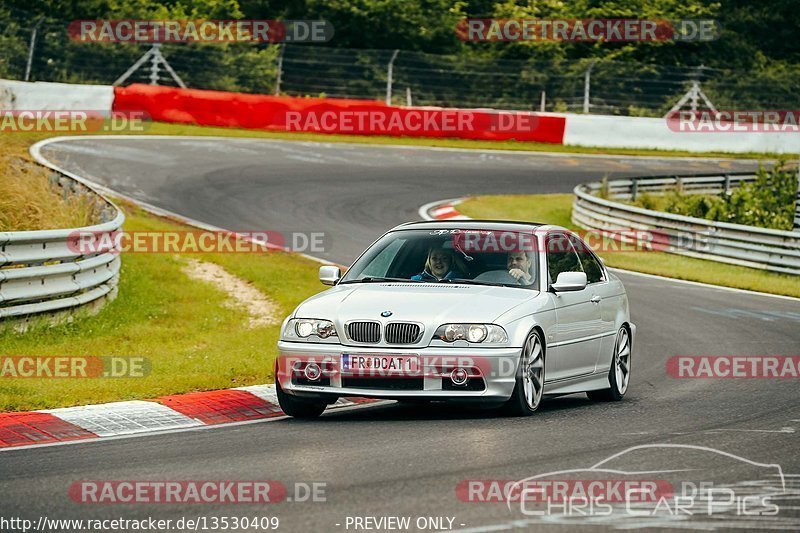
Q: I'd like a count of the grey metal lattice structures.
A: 2